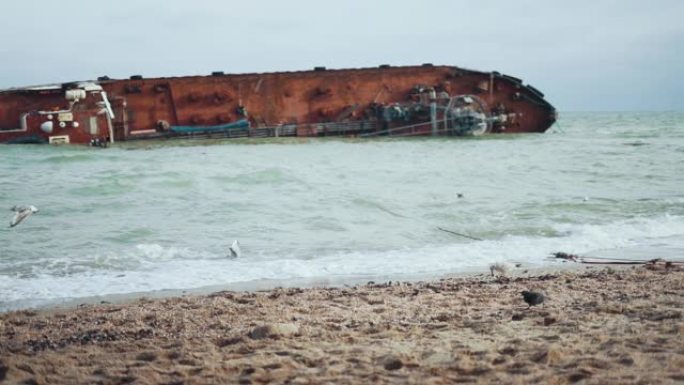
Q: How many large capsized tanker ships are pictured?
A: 1